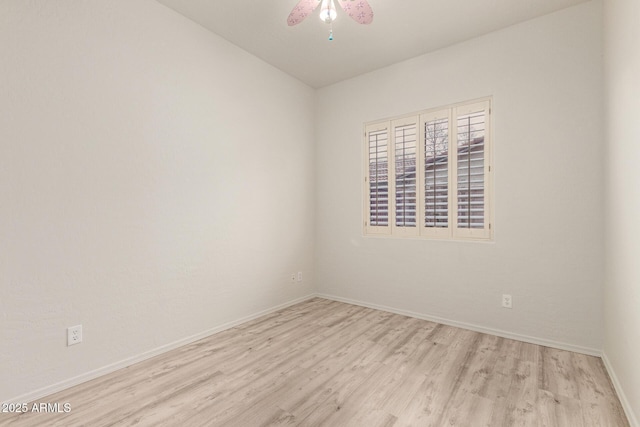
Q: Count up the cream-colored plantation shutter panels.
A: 4